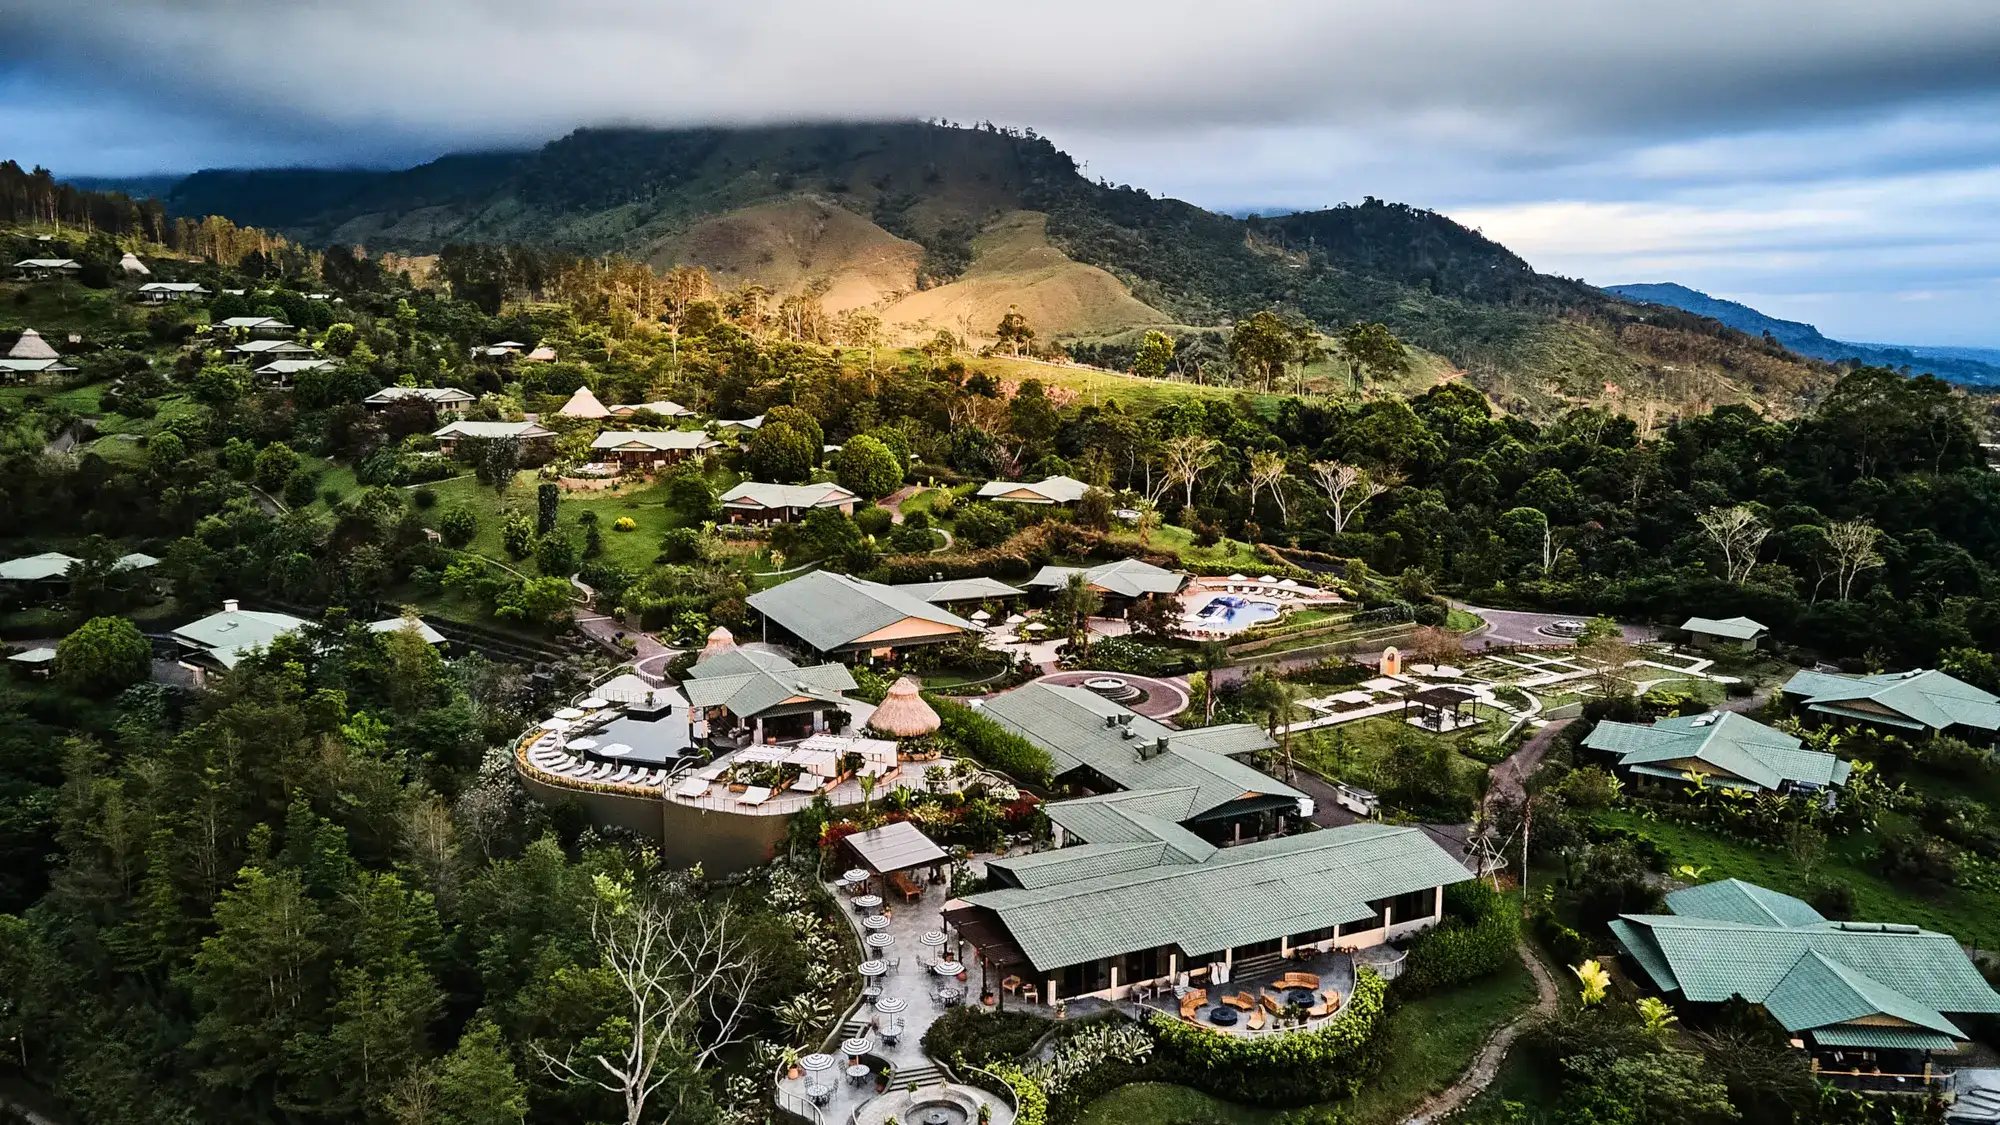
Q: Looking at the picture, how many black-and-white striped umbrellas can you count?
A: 10